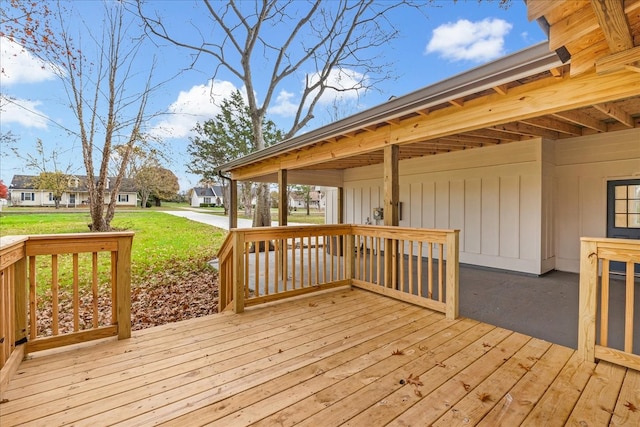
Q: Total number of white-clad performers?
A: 0